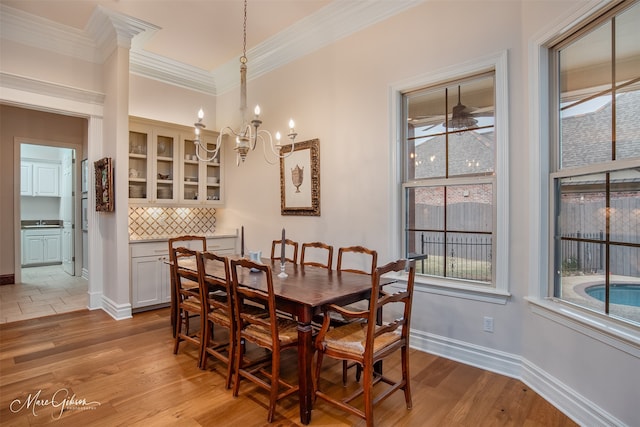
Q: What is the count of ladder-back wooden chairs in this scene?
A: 8